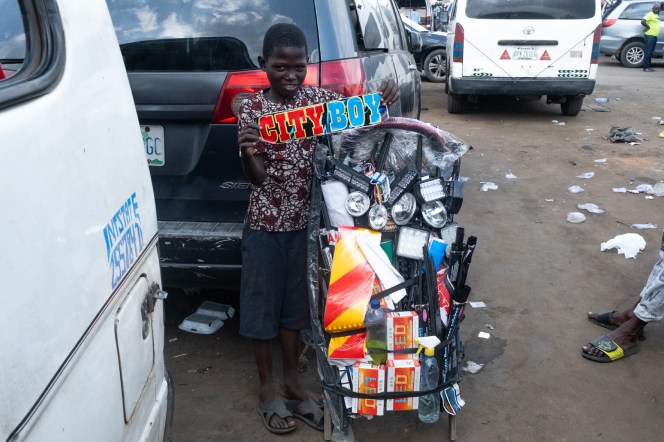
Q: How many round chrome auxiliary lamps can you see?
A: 4